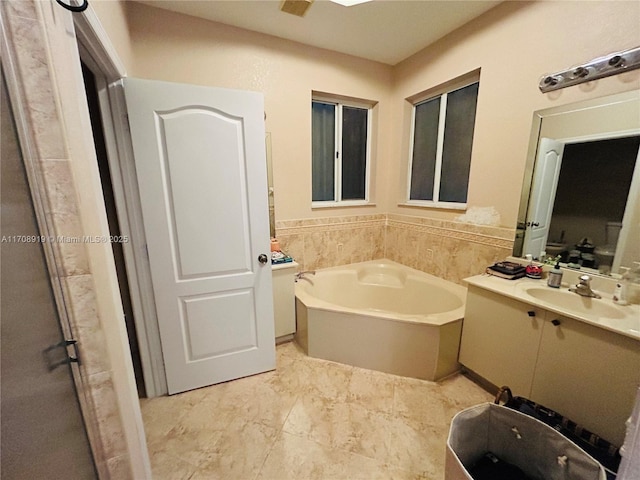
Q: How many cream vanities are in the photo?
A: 2